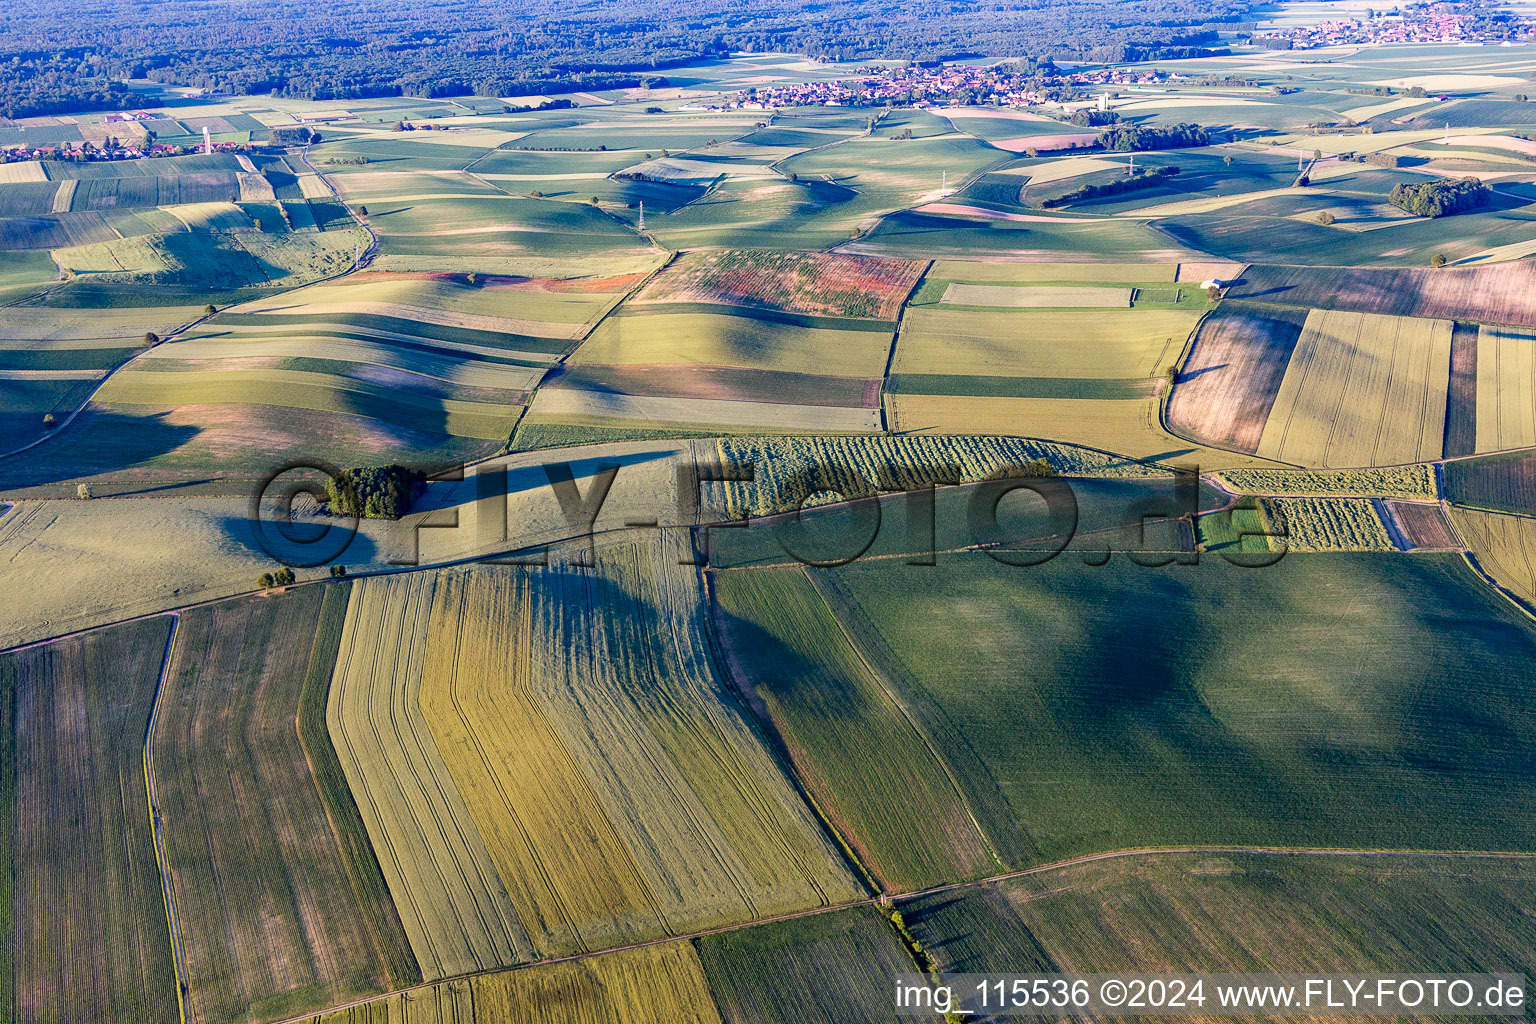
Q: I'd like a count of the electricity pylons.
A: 5